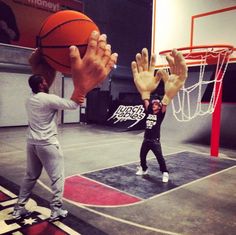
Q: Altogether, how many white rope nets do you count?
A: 1